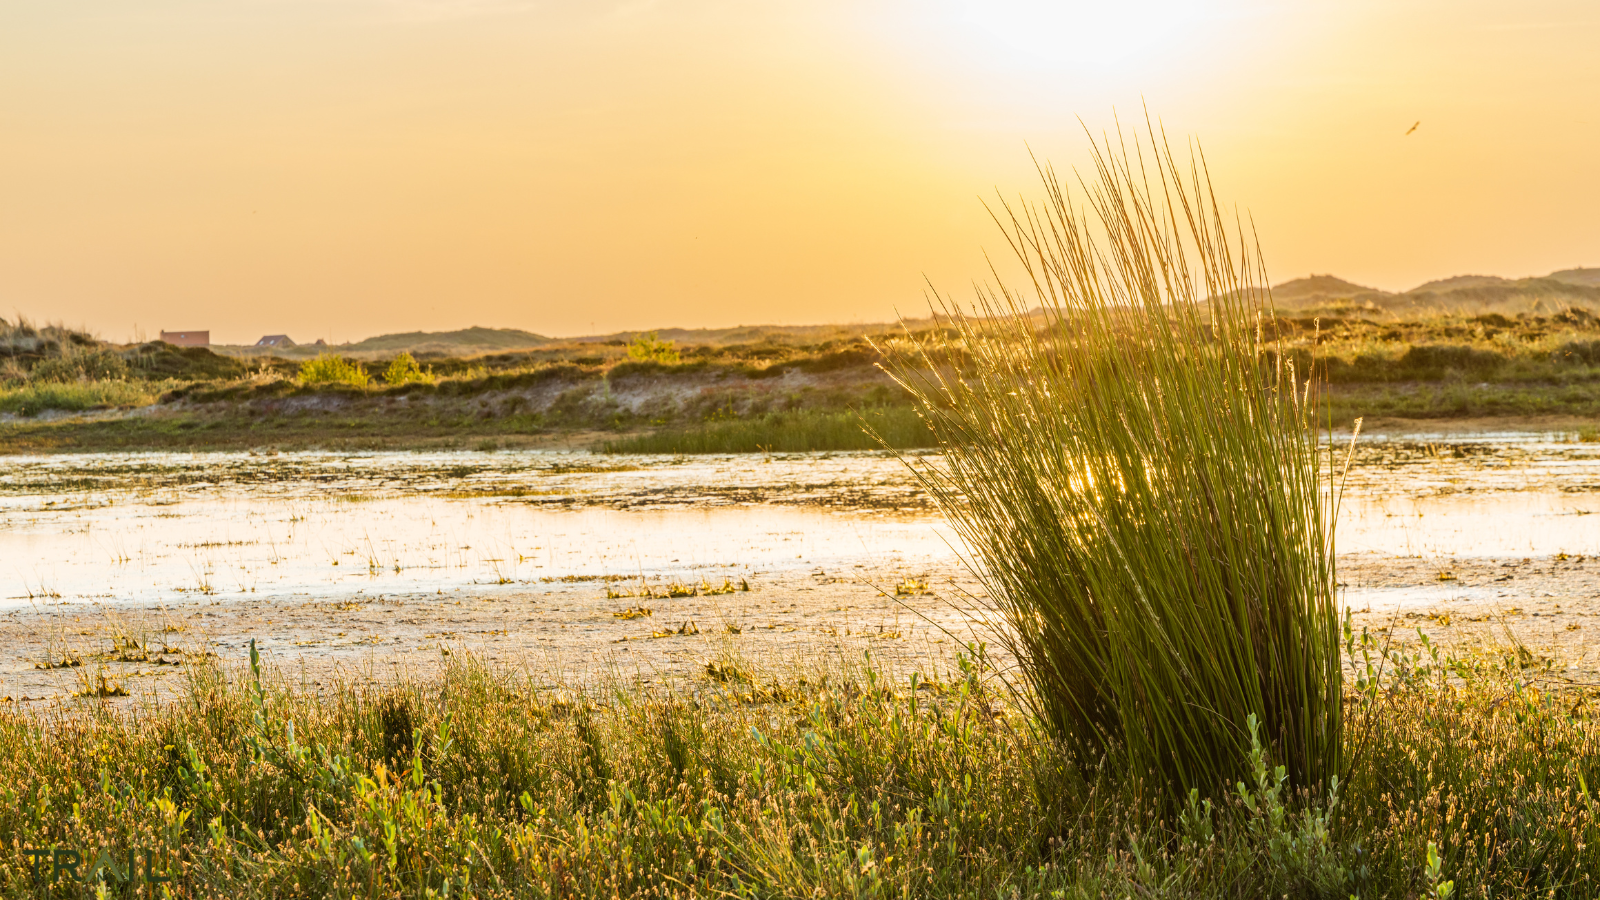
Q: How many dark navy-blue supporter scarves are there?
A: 0